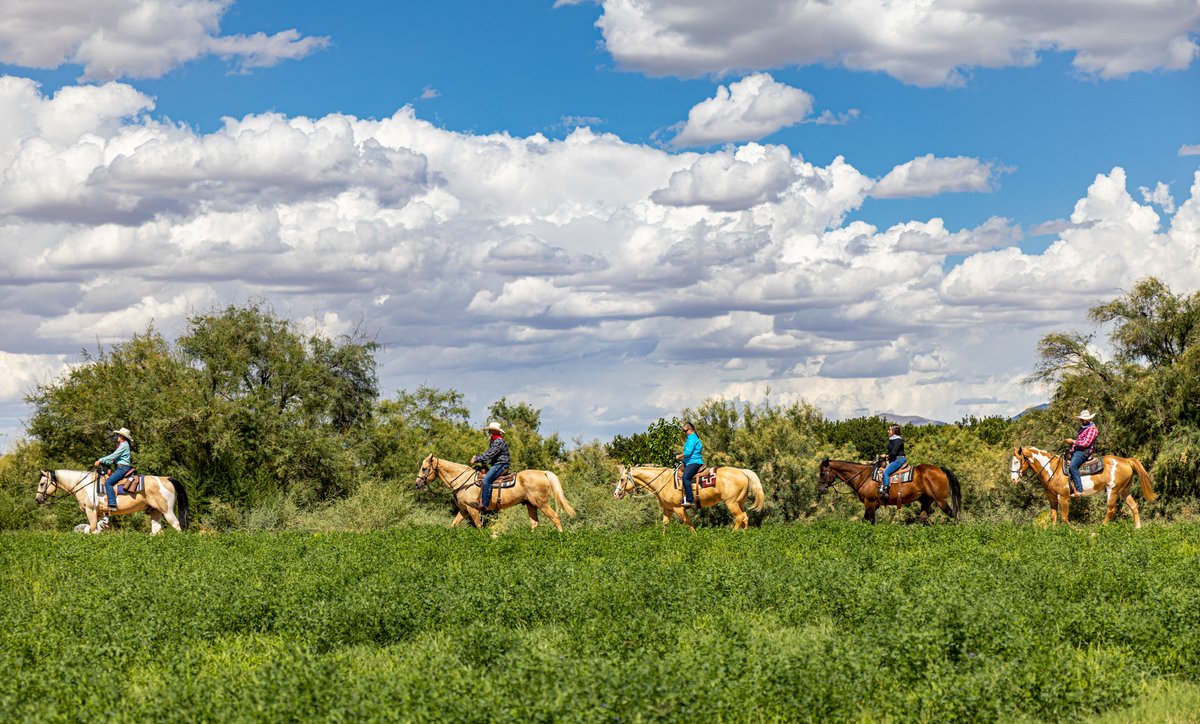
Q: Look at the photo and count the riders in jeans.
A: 5